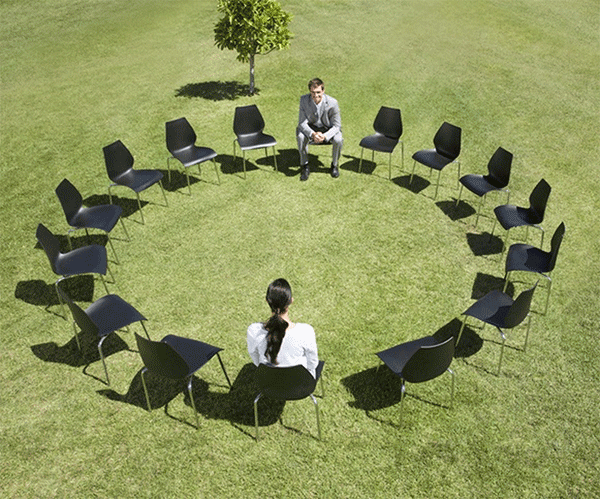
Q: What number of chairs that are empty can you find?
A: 14